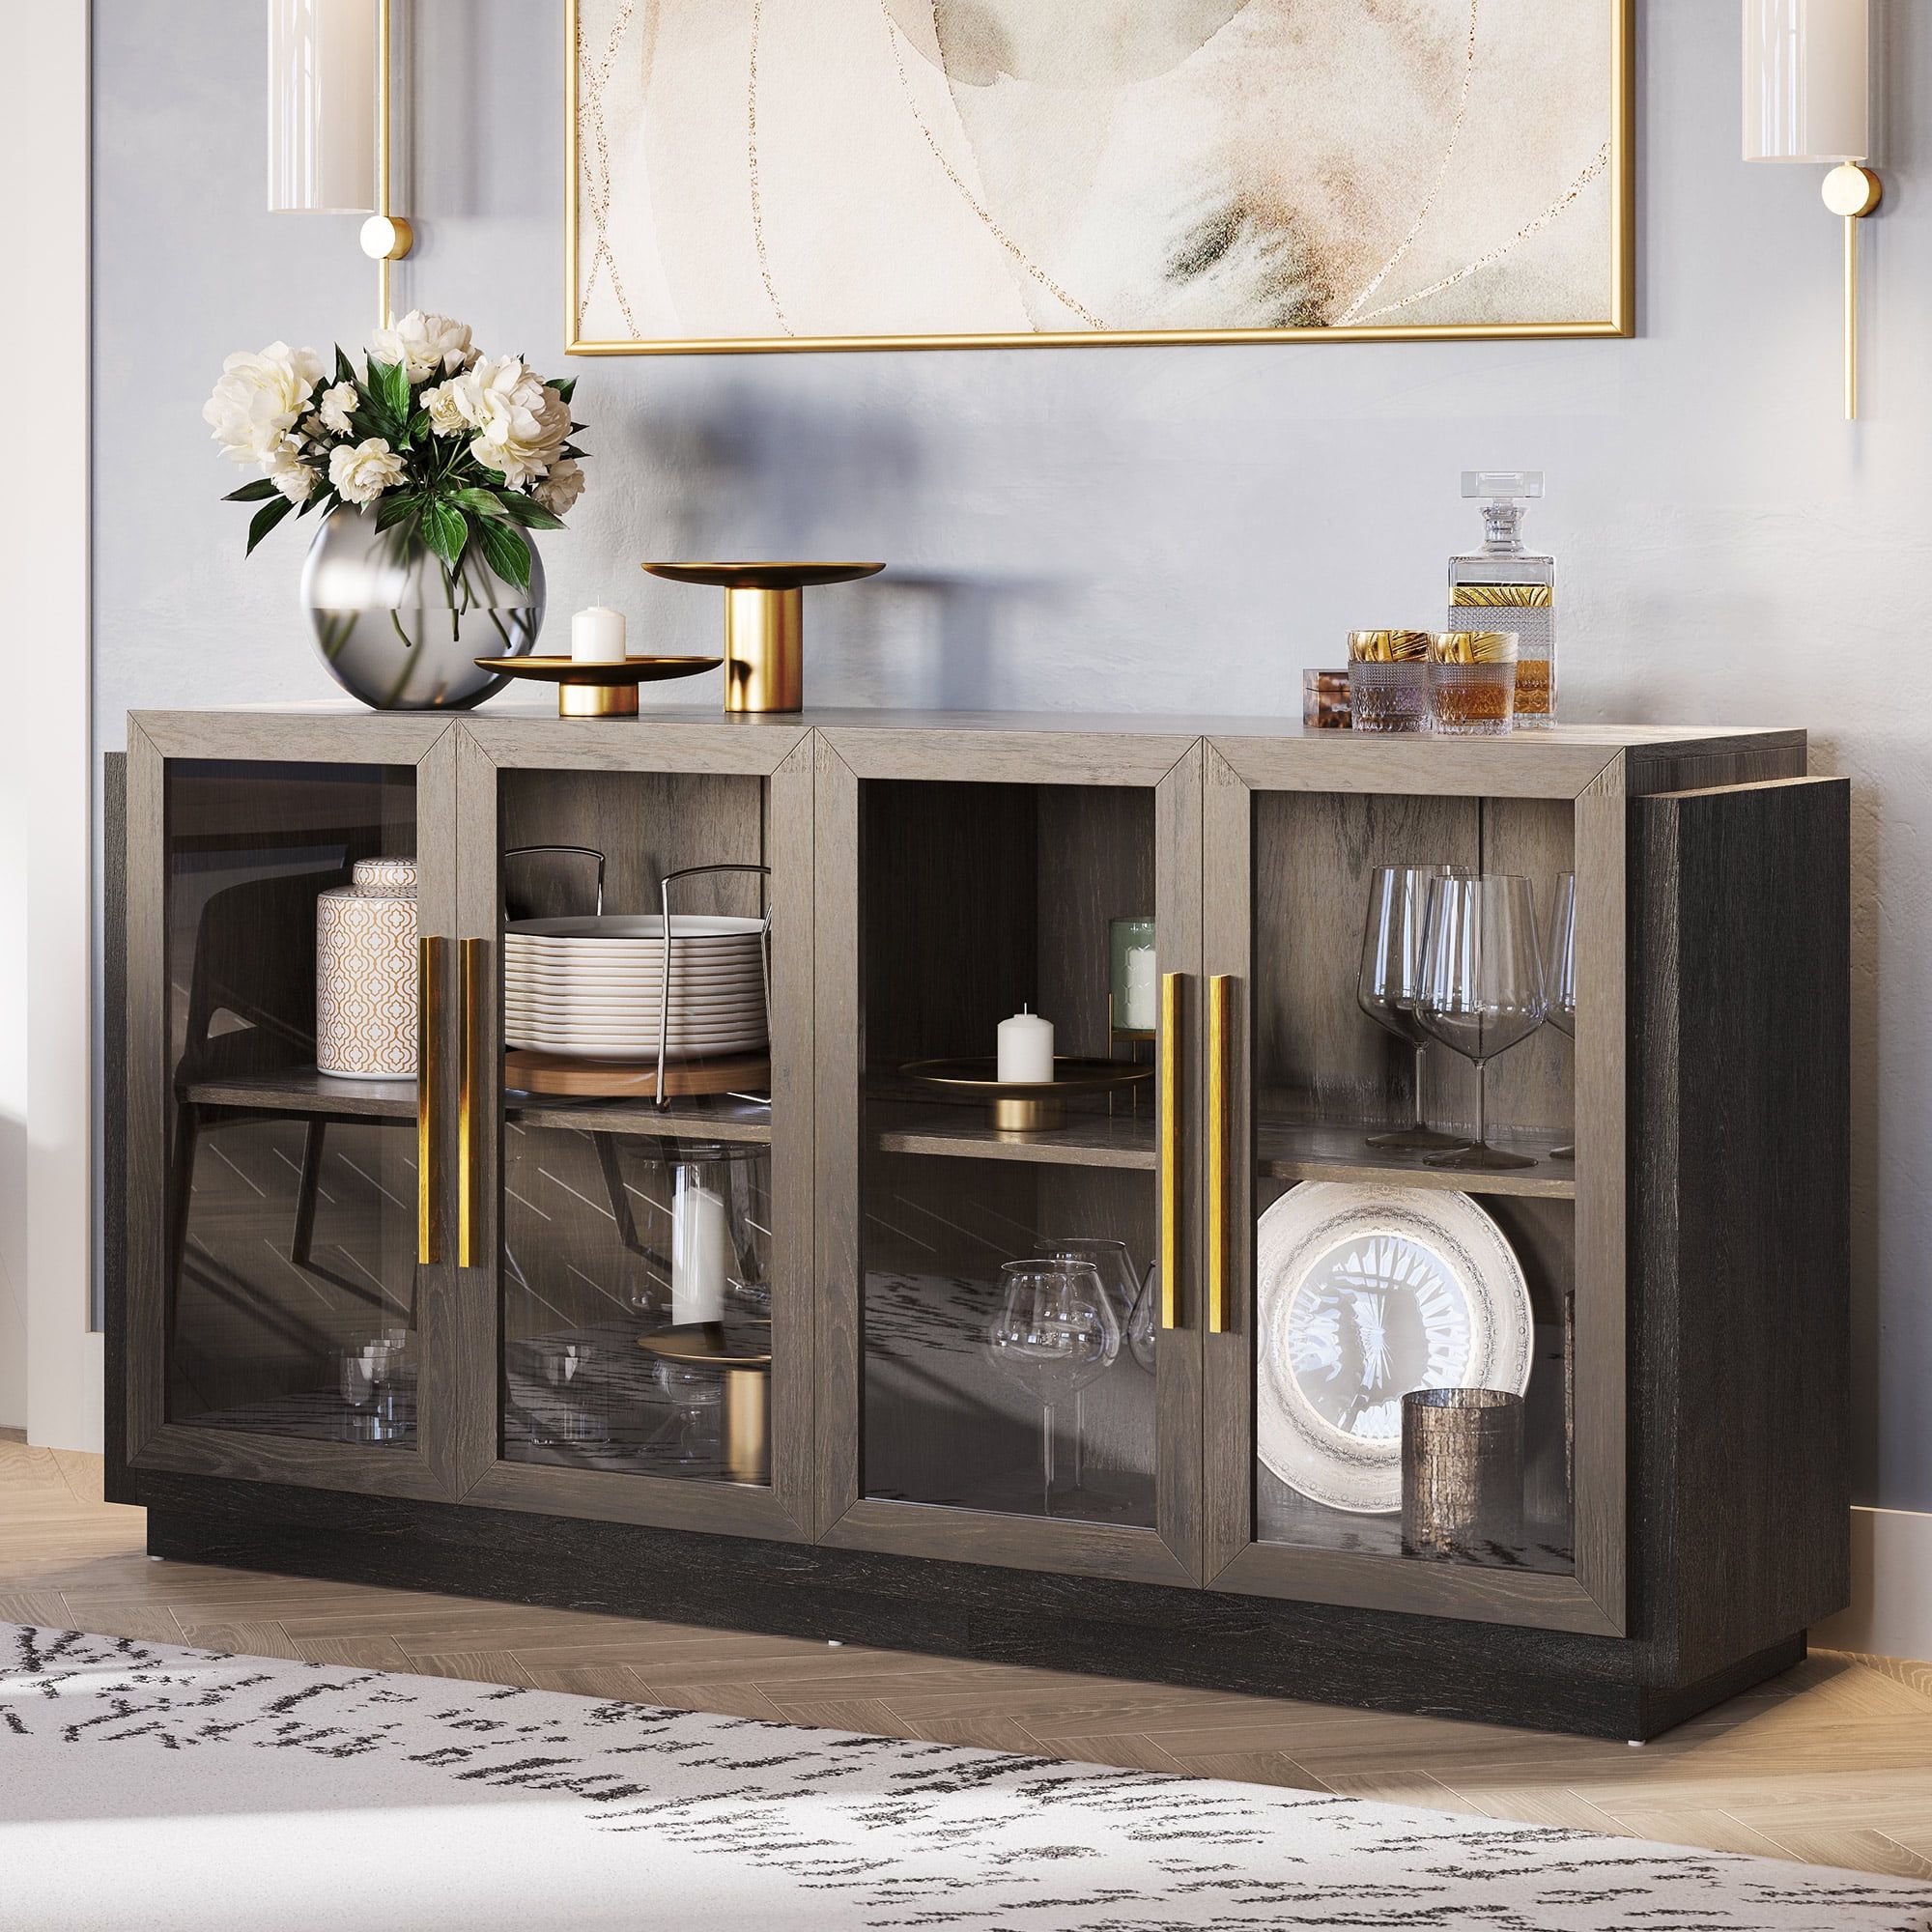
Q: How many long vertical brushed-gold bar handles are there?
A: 4